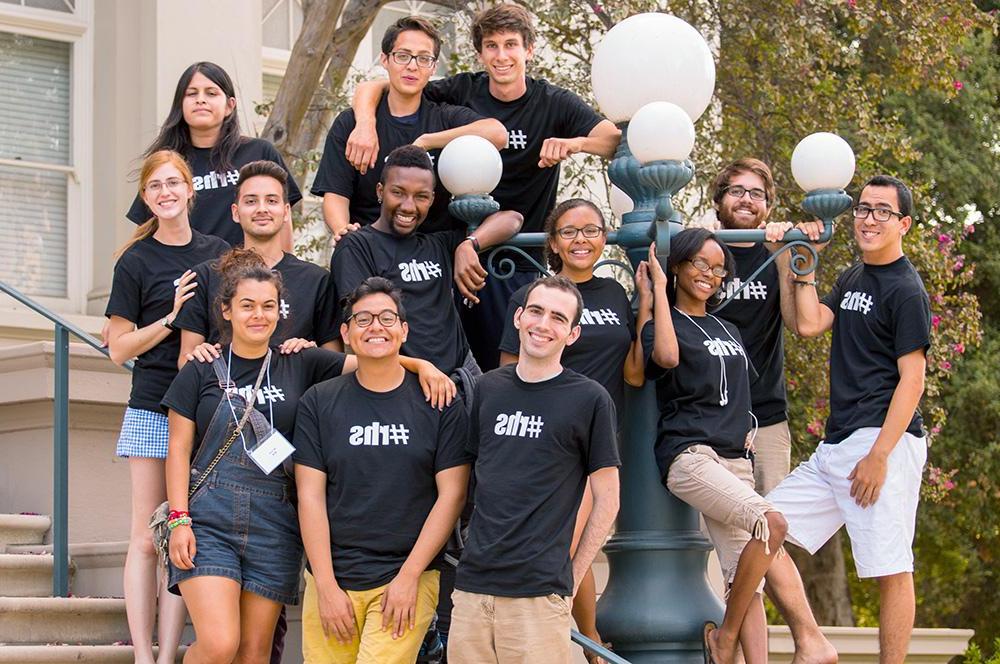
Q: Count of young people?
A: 13